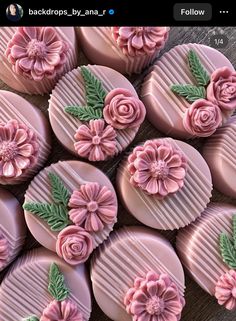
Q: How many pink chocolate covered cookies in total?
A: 12